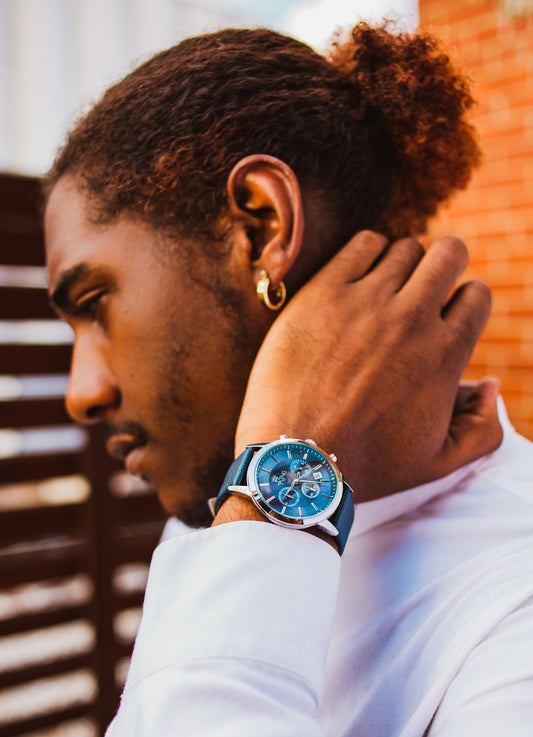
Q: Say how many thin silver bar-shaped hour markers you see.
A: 12